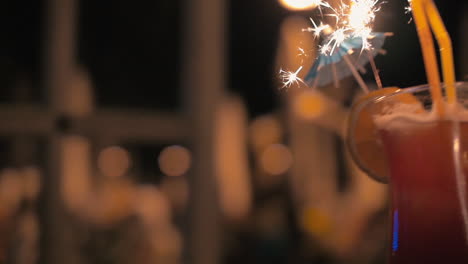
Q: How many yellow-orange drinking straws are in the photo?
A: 2